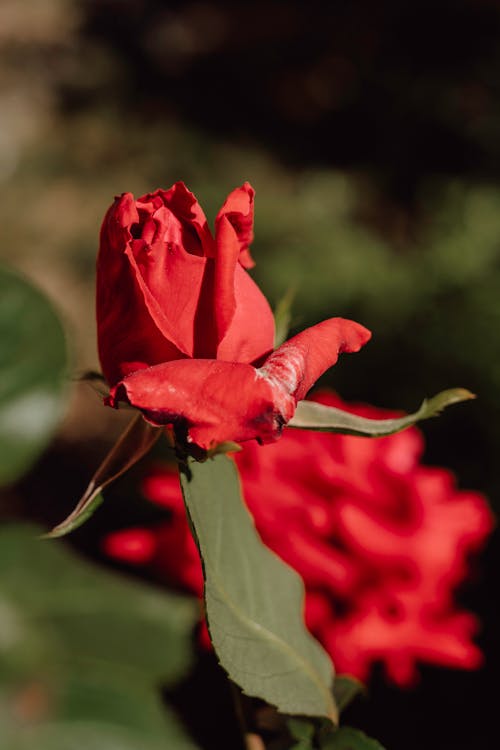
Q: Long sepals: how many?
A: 2